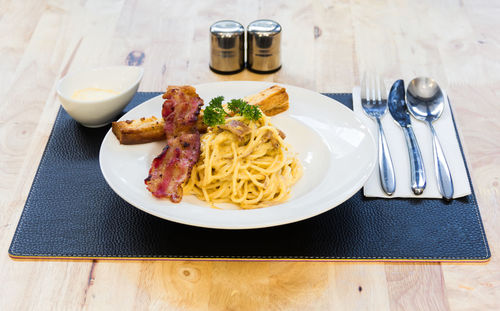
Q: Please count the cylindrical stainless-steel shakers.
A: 2